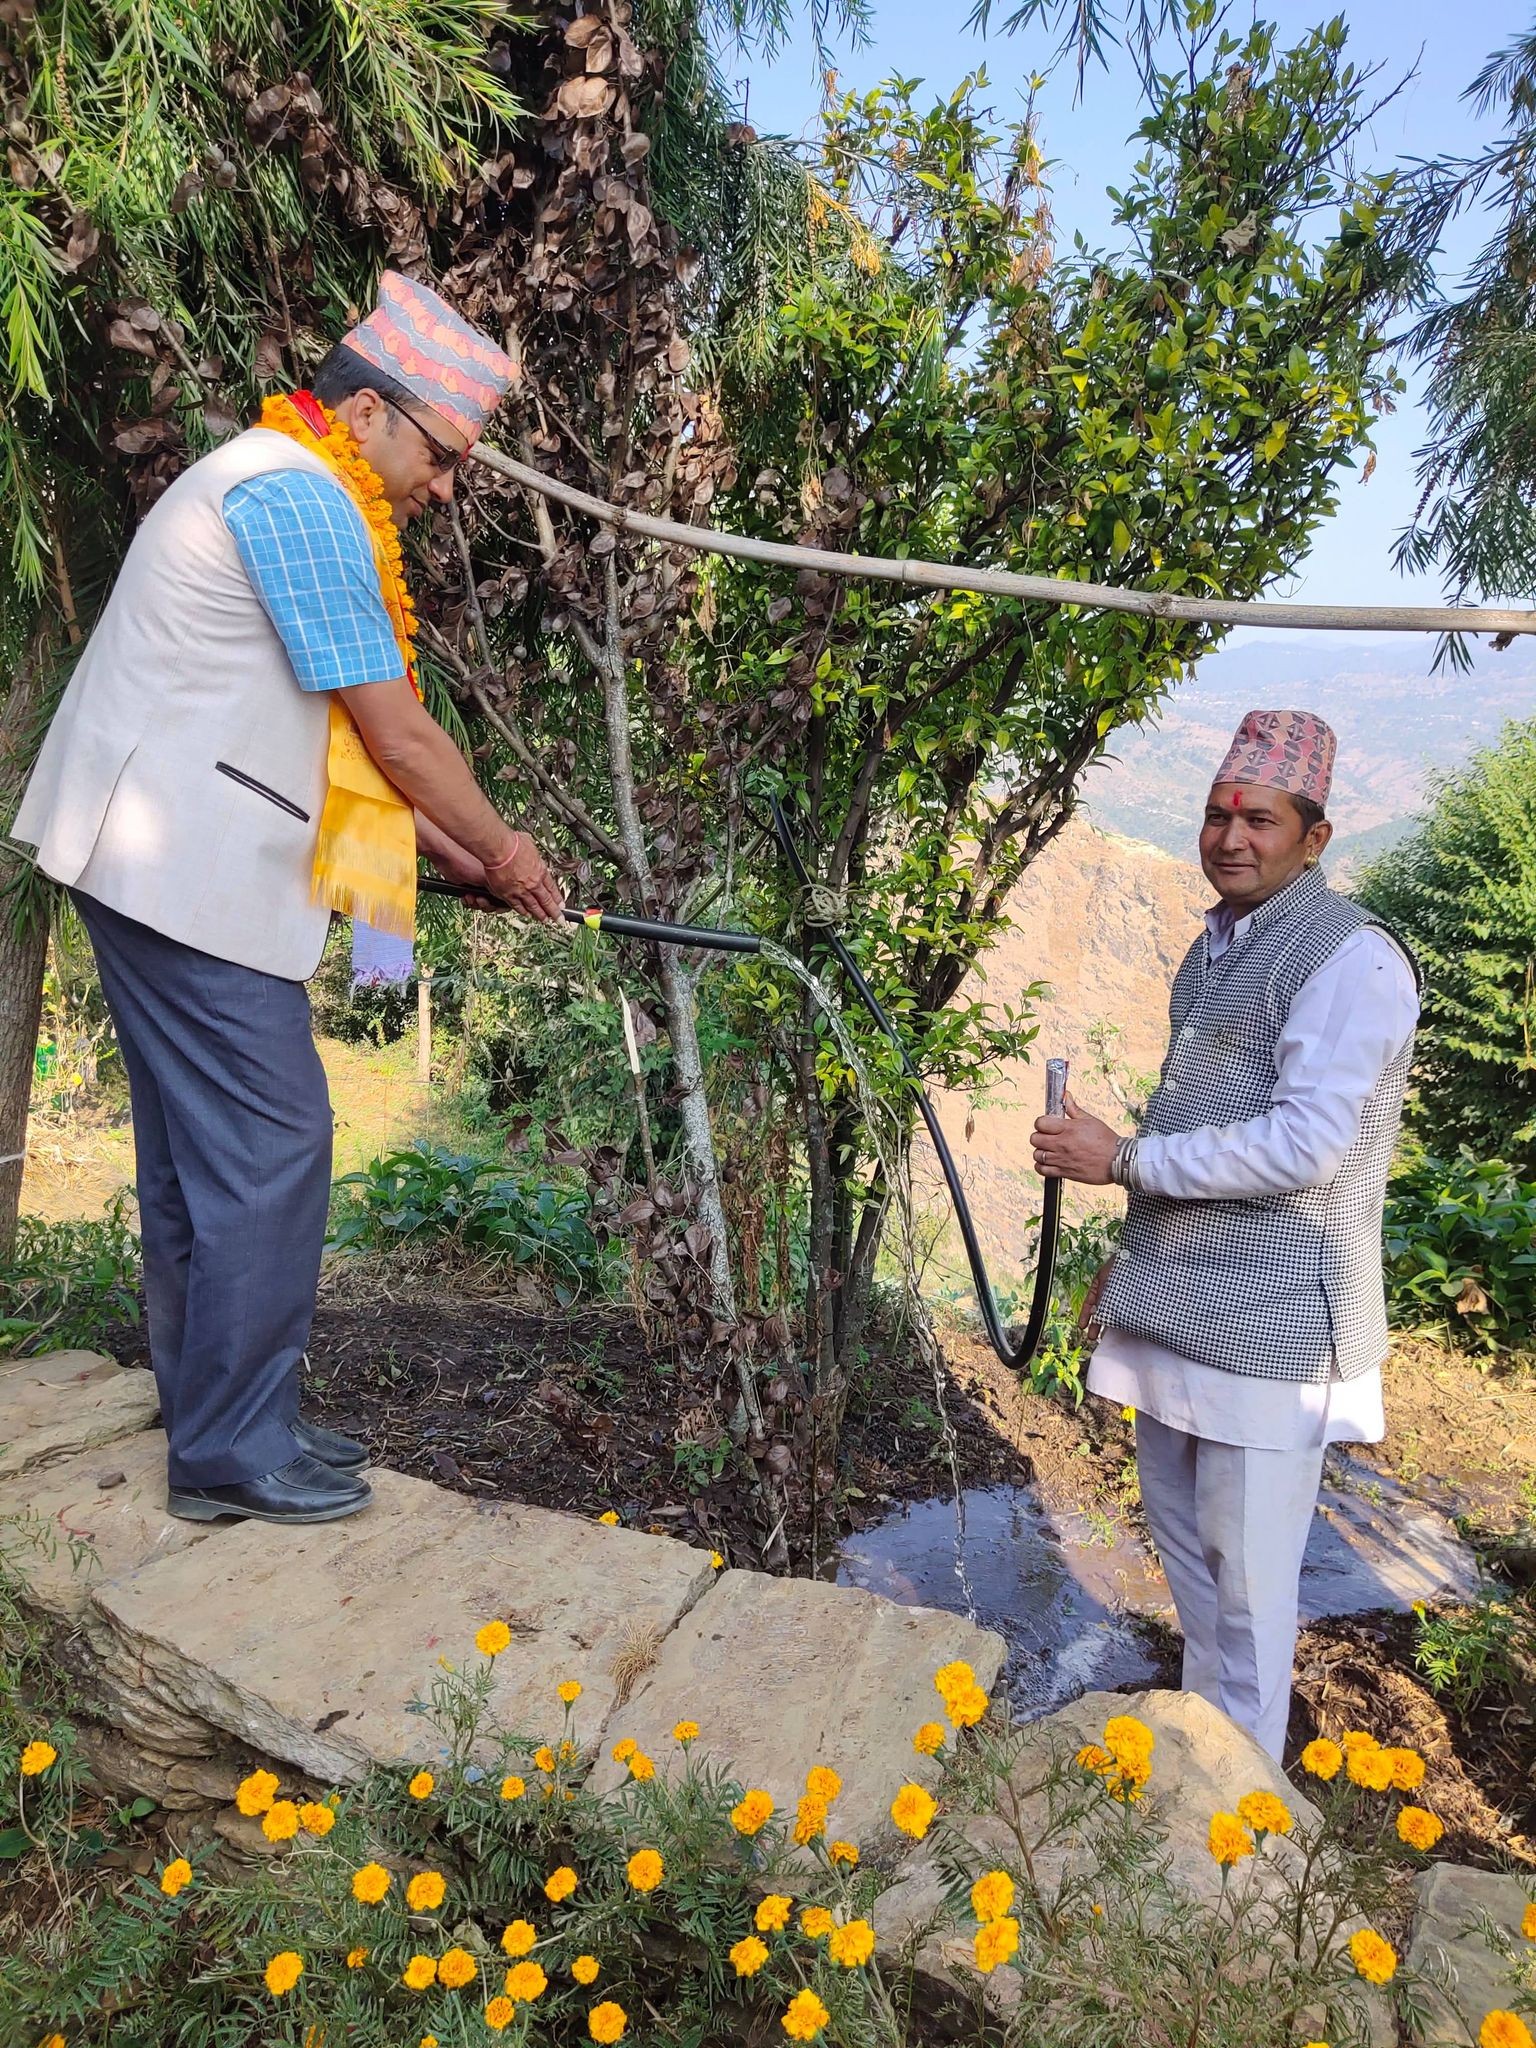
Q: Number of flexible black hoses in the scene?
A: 2